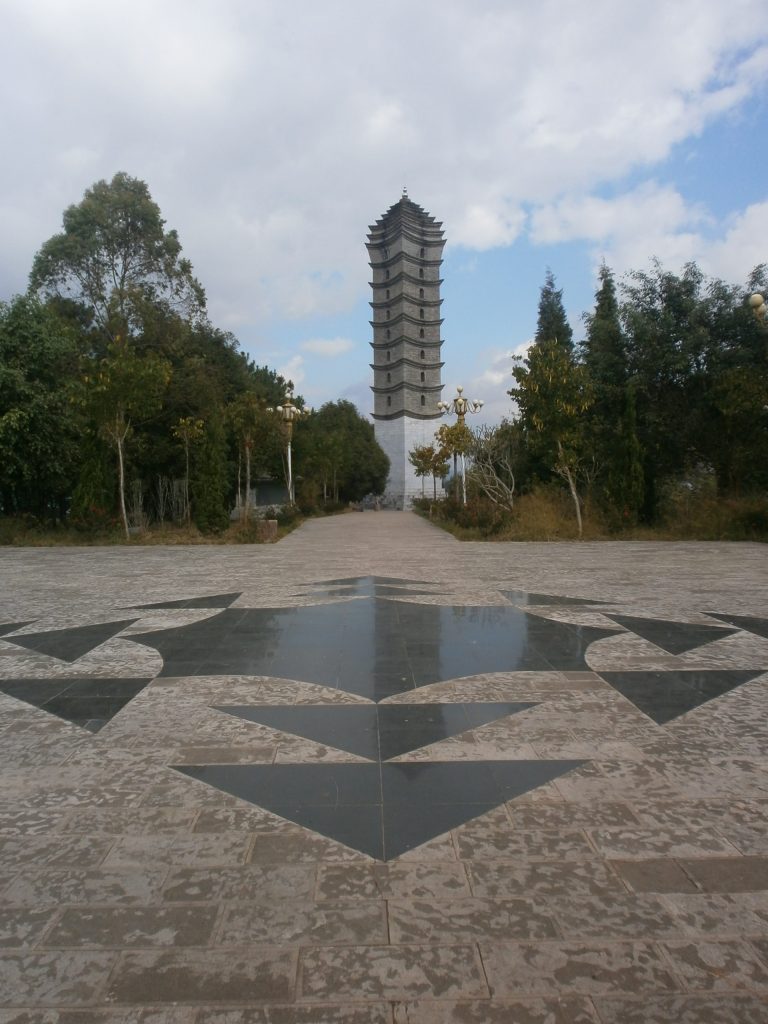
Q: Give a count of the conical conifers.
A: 2